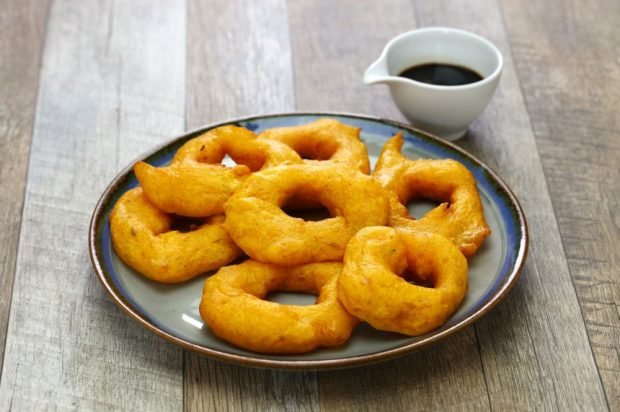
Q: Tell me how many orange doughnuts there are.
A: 7